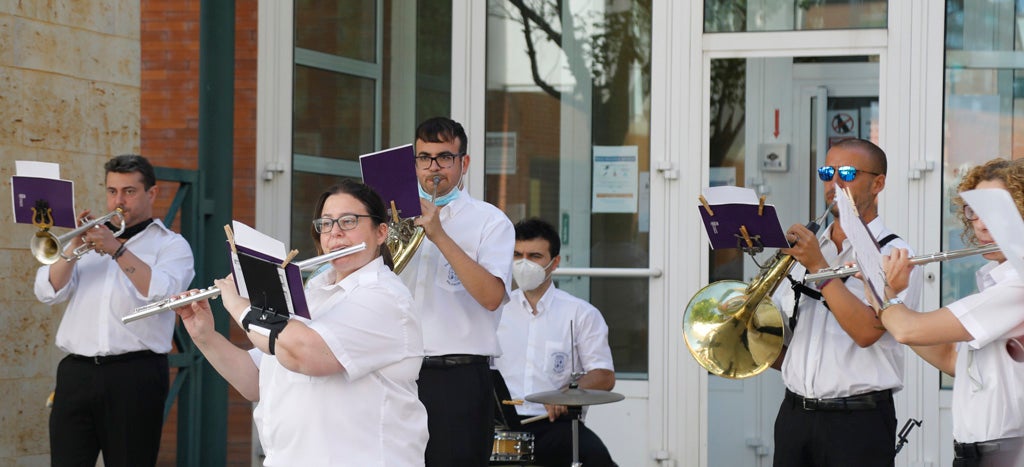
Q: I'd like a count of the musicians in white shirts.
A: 6